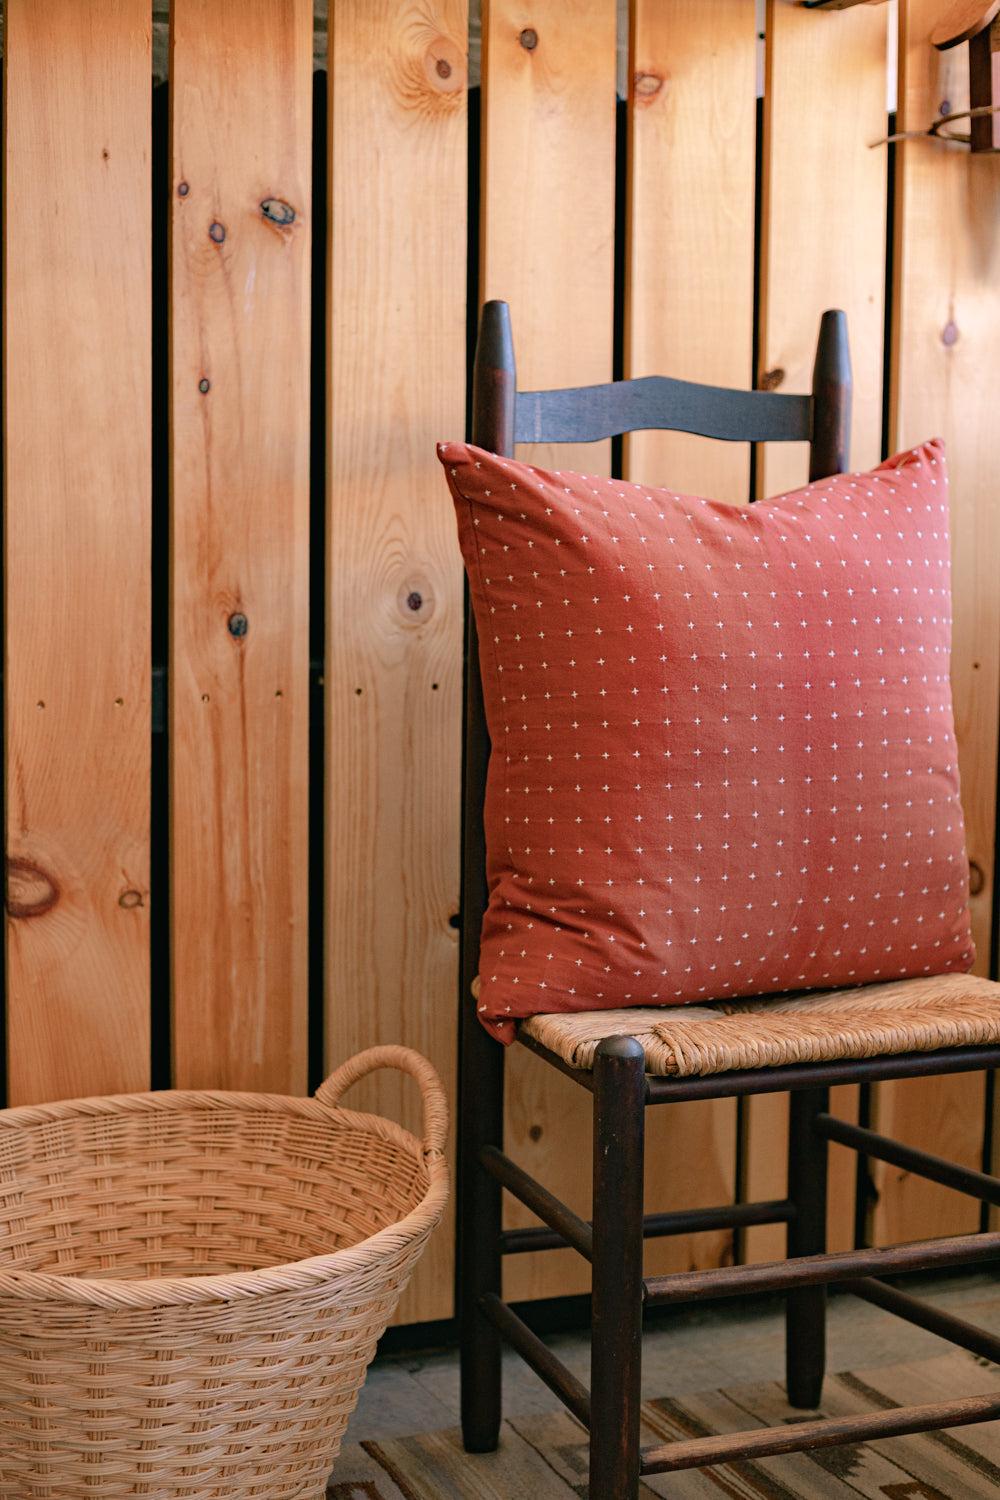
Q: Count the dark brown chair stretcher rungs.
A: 7